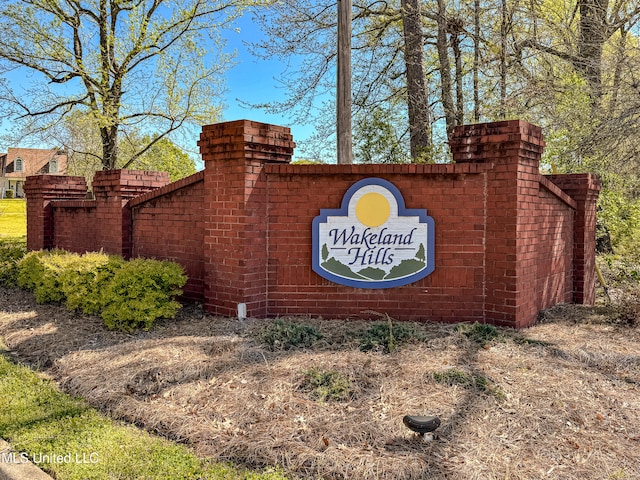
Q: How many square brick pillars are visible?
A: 5